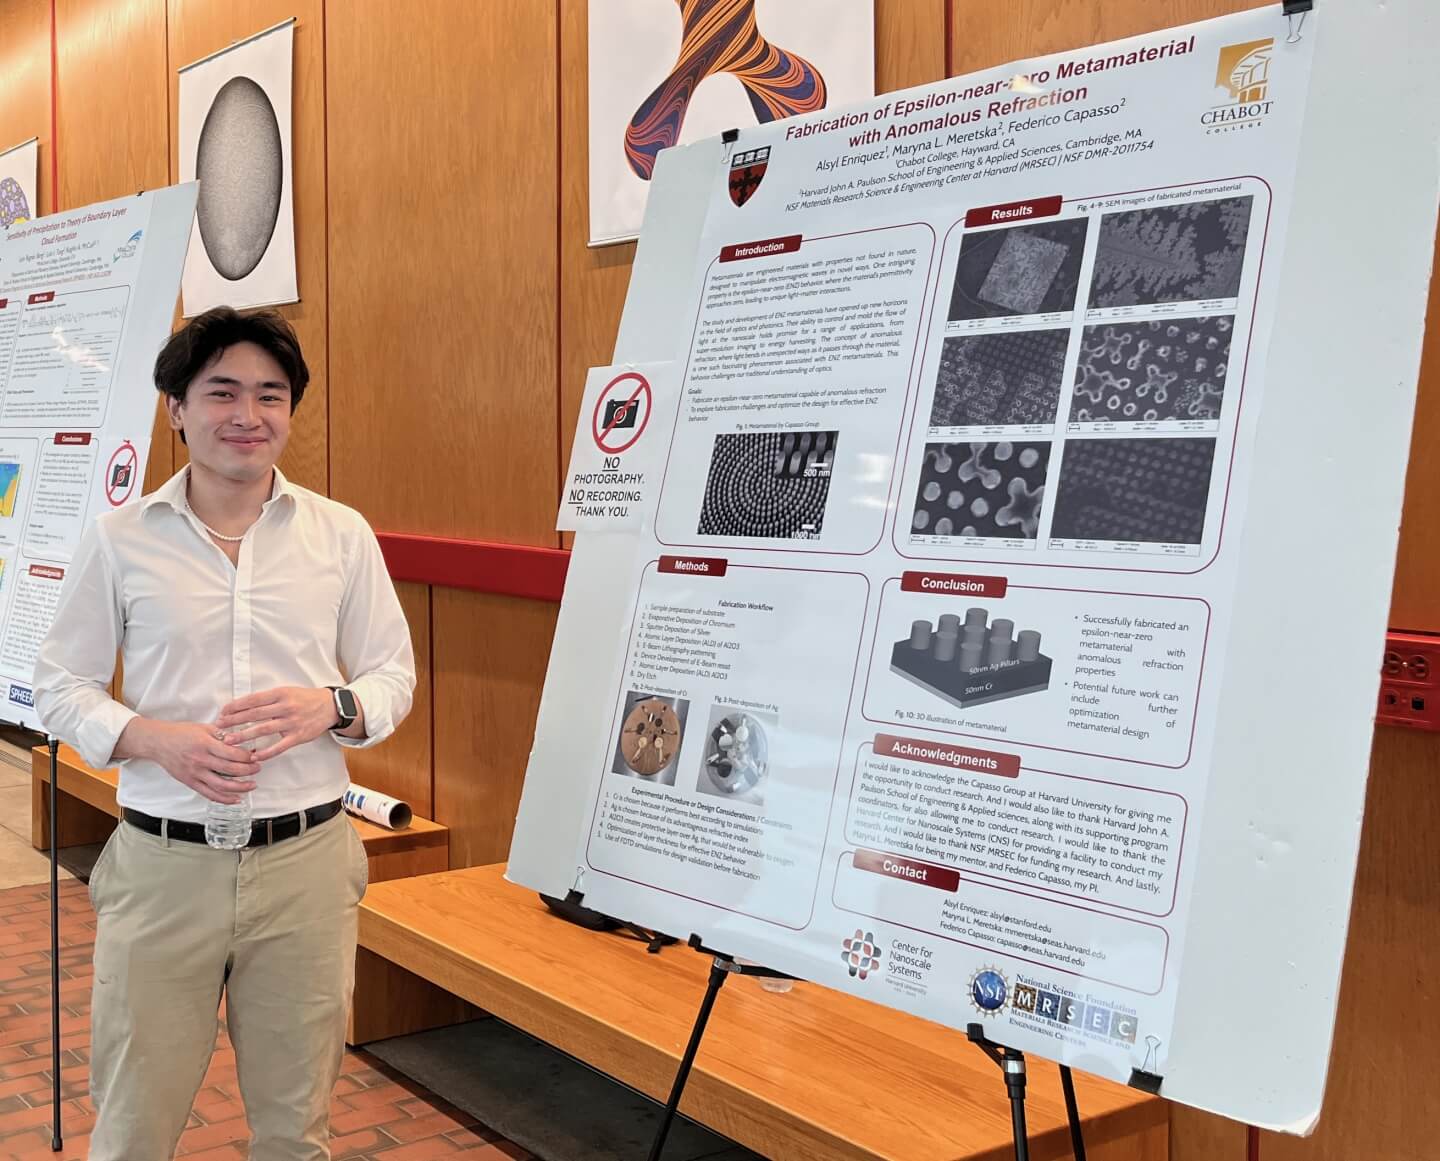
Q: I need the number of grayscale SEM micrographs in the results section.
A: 6